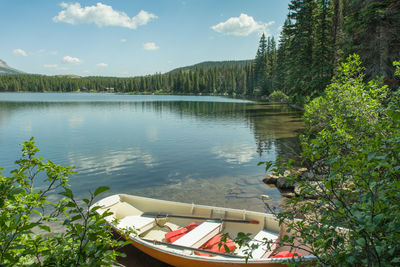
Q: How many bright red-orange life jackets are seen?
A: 3